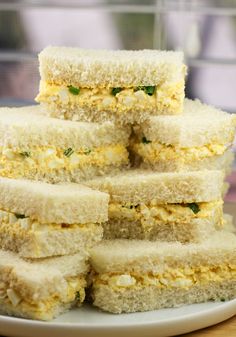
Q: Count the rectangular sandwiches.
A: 7